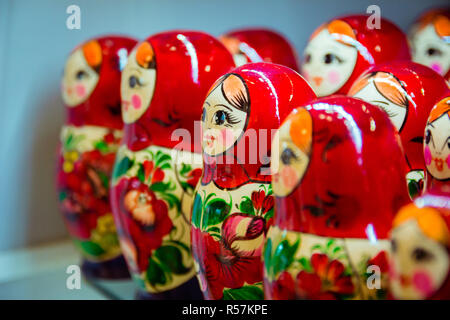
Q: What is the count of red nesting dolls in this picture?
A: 10